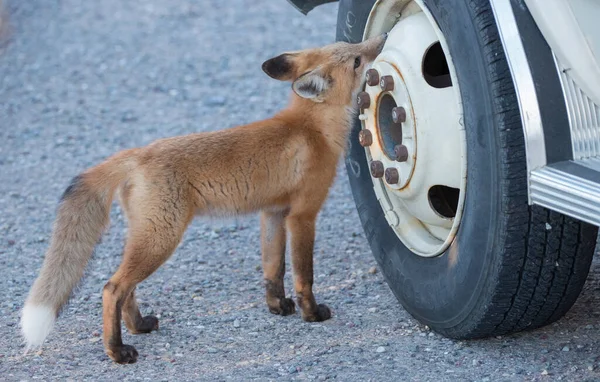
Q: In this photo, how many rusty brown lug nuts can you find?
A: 8